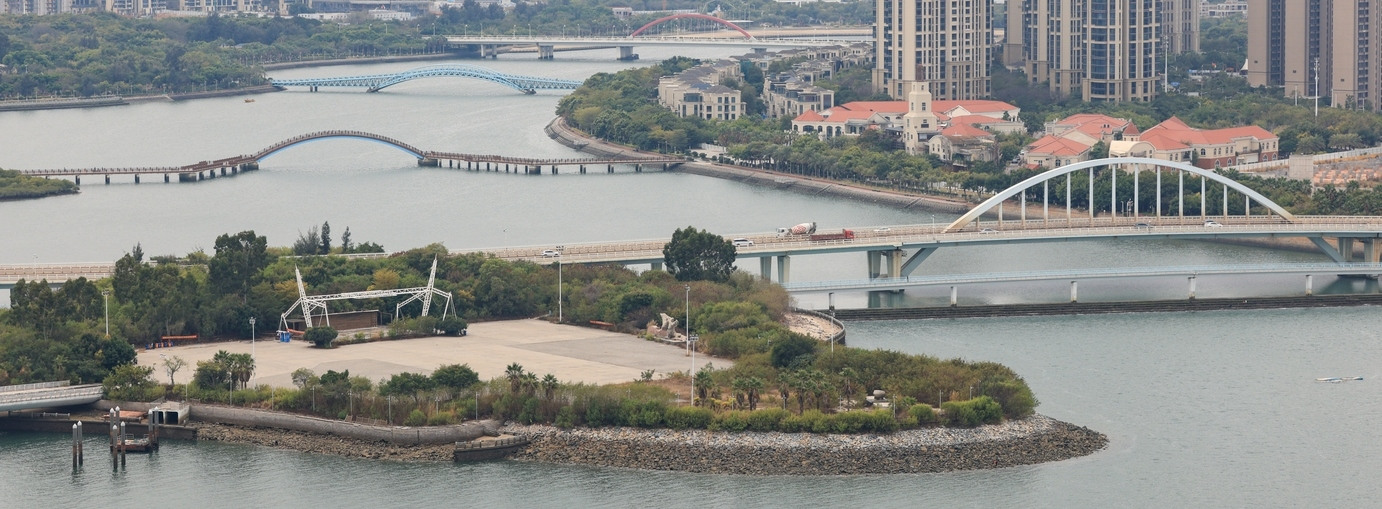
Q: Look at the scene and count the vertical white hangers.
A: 14